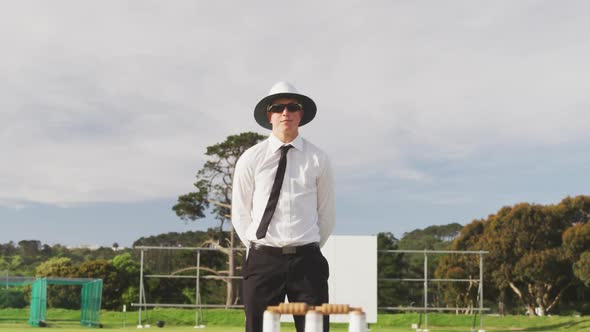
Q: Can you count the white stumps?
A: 3